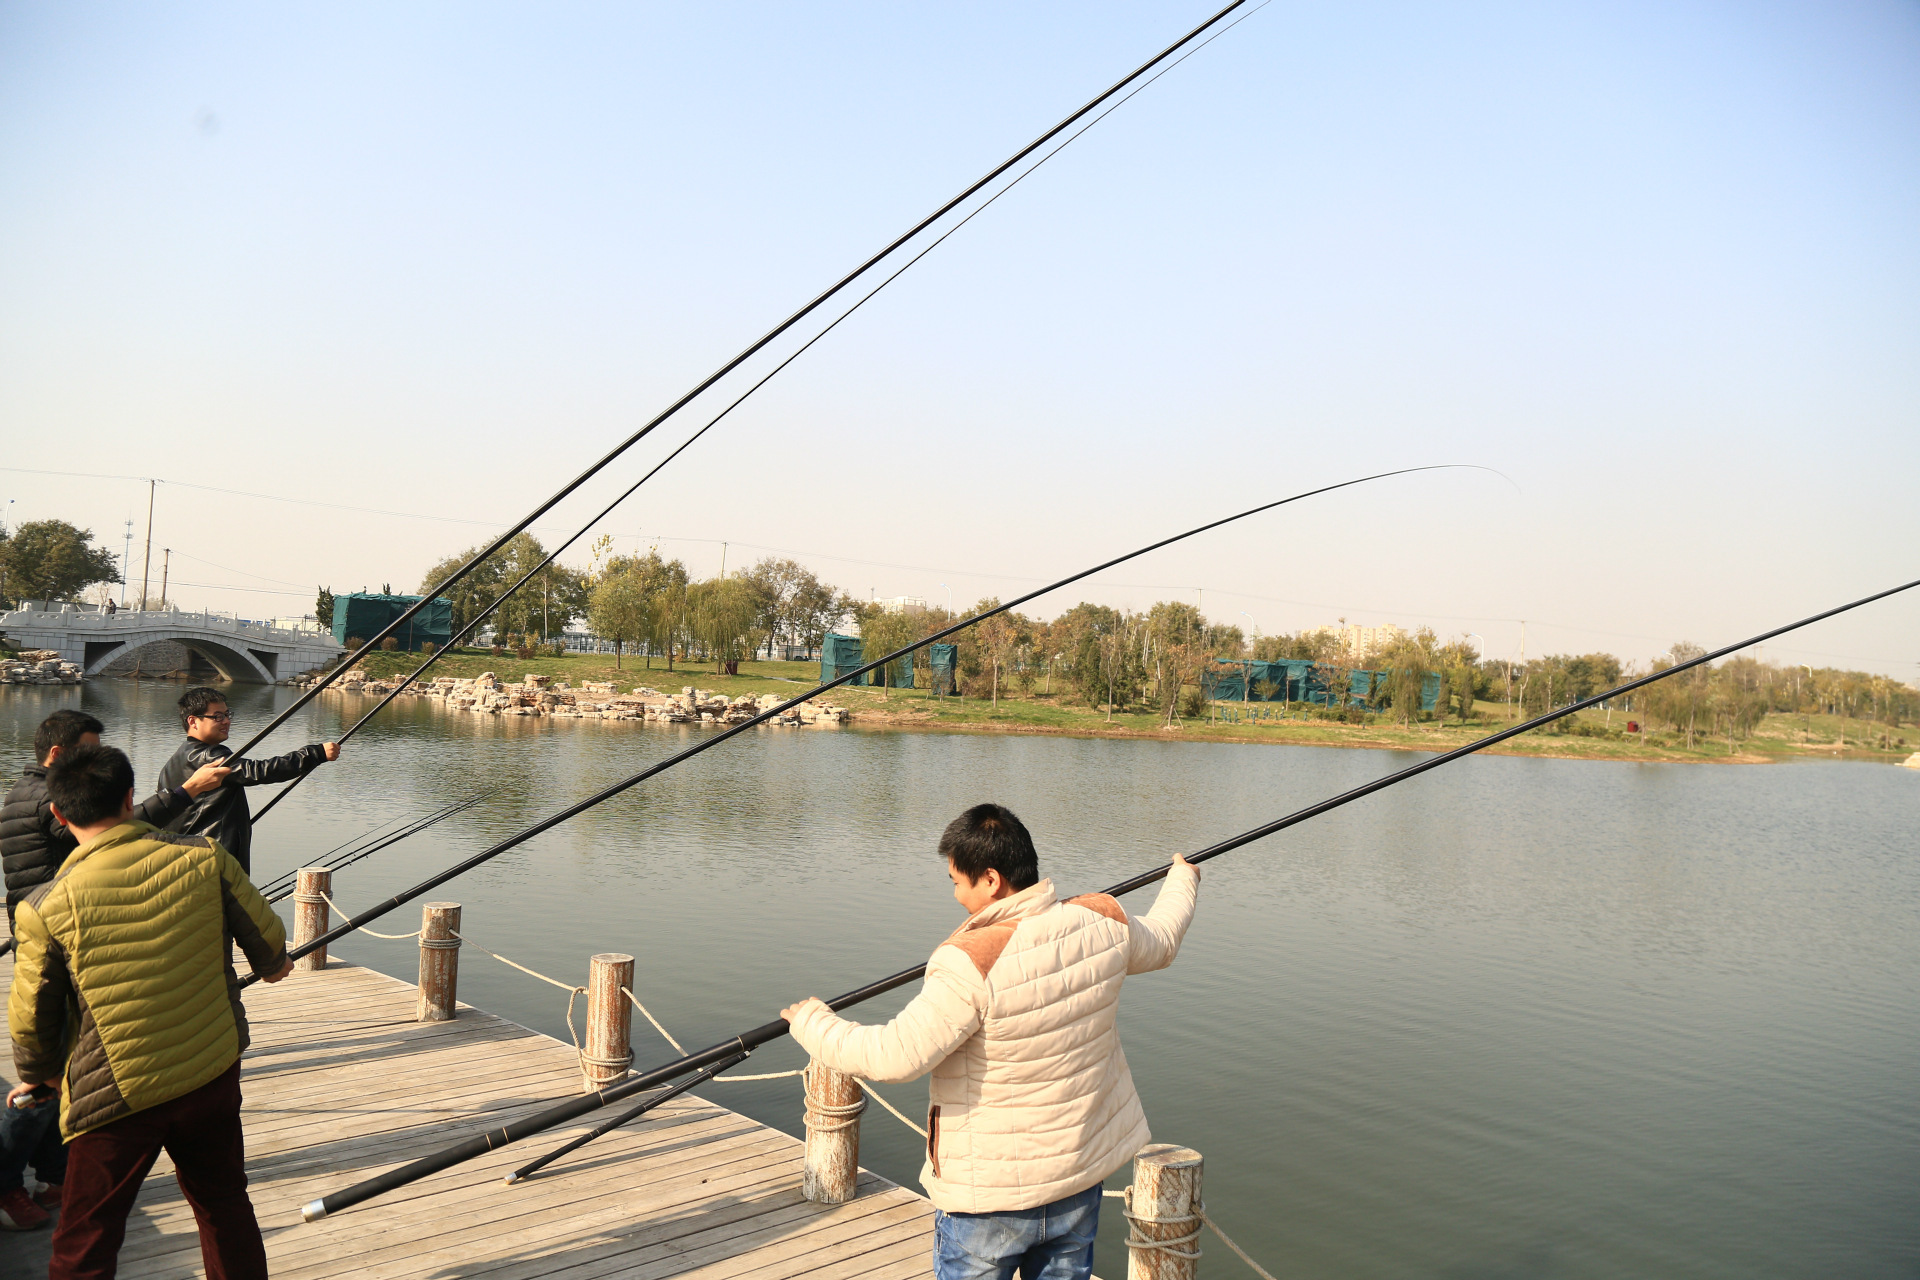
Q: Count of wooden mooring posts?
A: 5